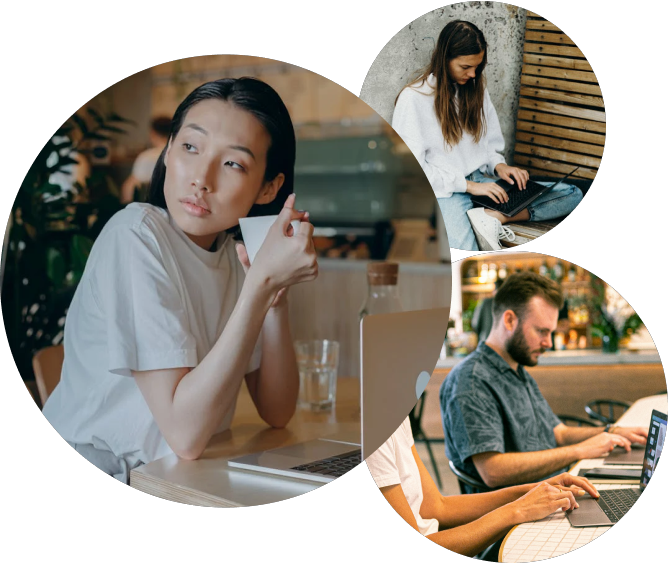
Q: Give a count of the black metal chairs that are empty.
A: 2